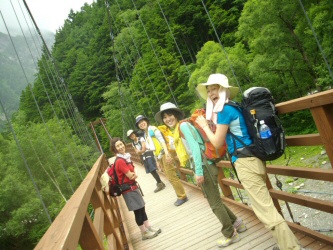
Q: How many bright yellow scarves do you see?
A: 1